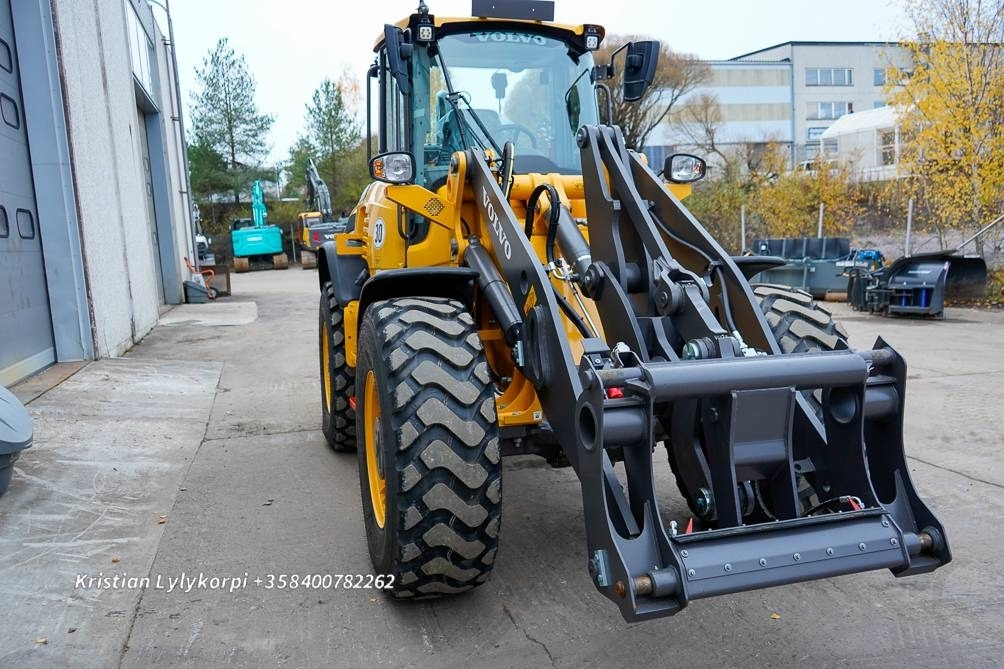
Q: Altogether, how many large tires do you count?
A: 3